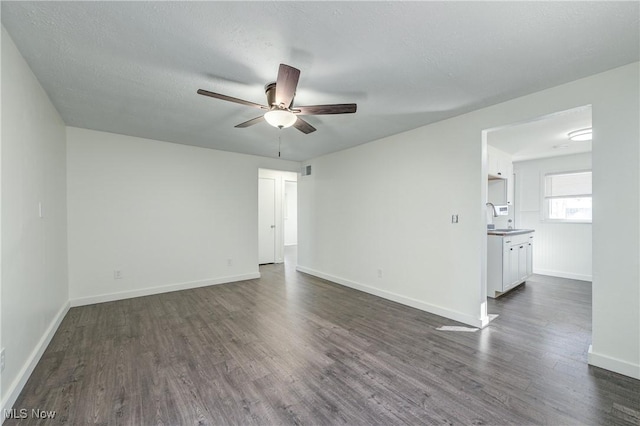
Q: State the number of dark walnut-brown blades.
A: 5